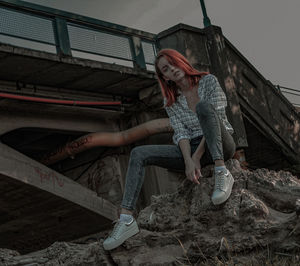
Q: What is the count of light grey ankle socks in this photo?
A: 2